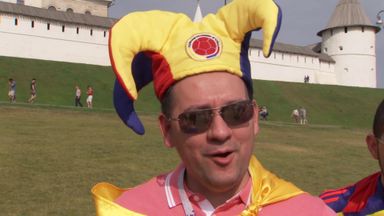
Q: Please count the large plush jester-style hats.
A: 1